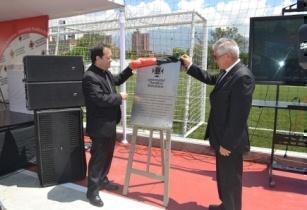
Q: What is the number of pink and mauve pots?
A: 0